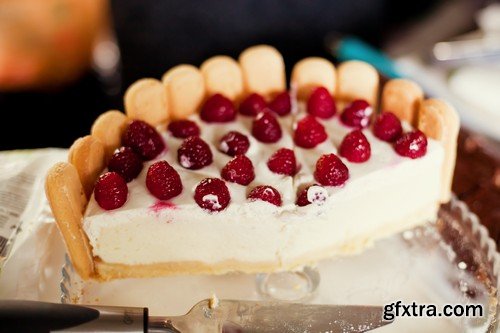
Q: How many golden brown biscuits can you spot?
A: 11